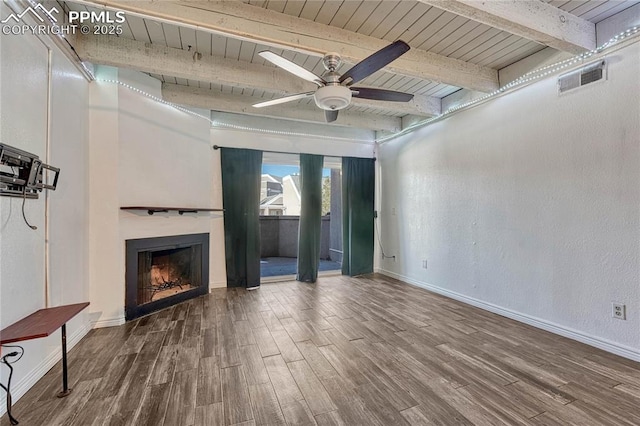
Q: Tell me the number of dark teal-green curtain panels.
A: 3